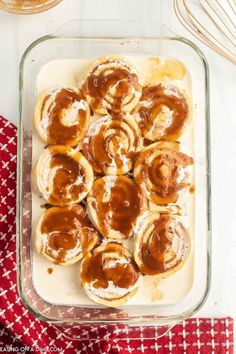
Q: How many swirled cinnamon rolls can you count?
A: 10